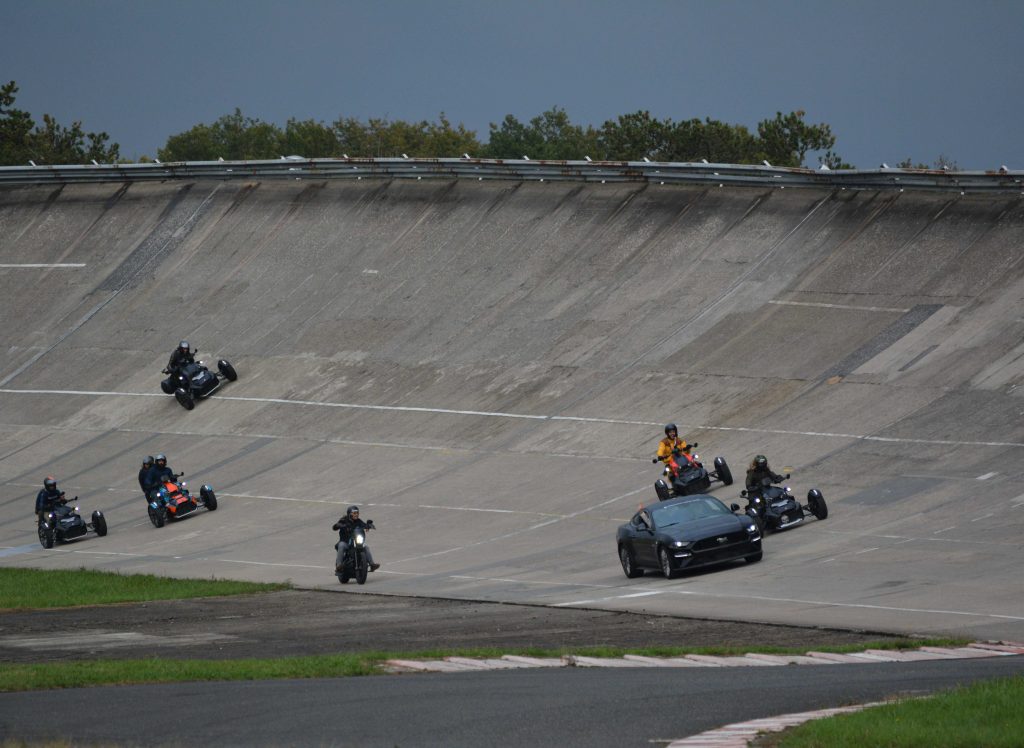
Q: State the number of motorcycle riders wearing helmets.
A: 7